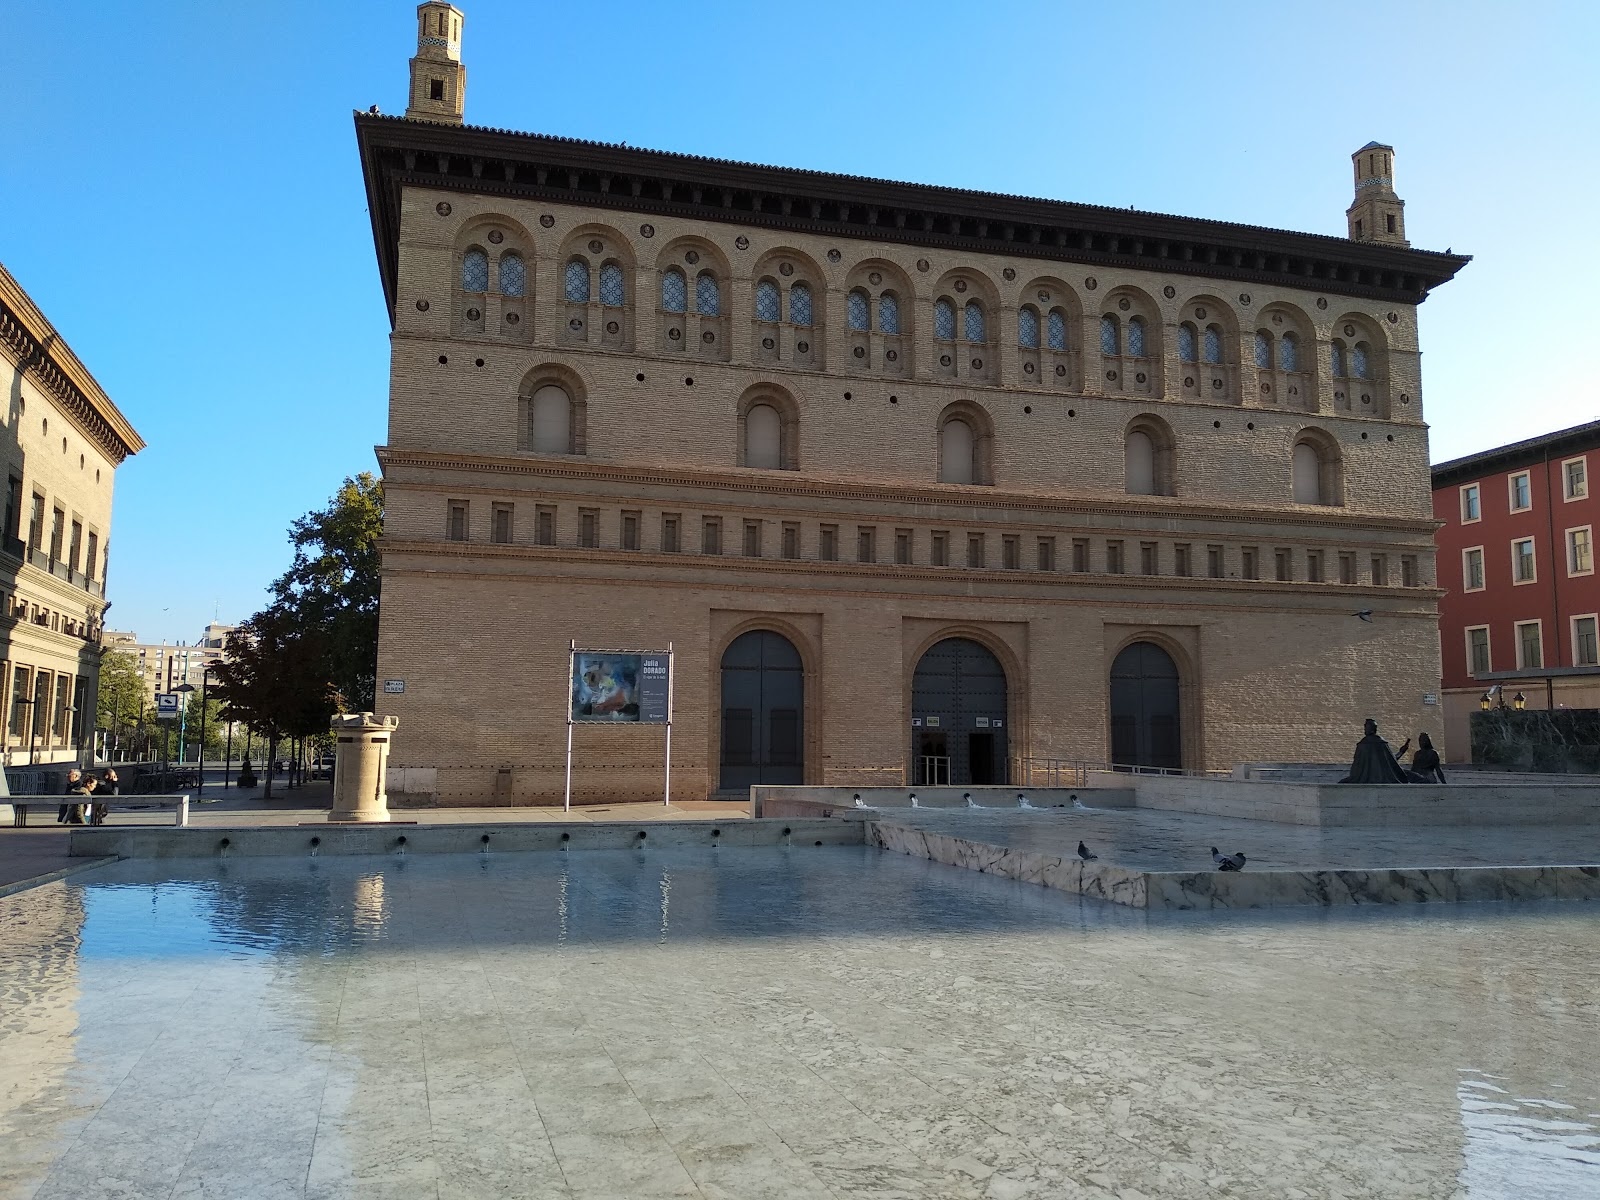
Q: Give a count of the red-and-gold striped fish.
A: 0